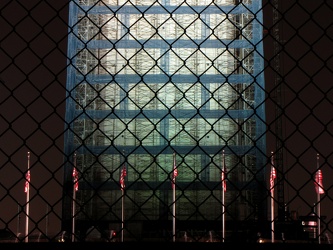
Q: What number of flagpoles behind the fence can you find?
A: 7